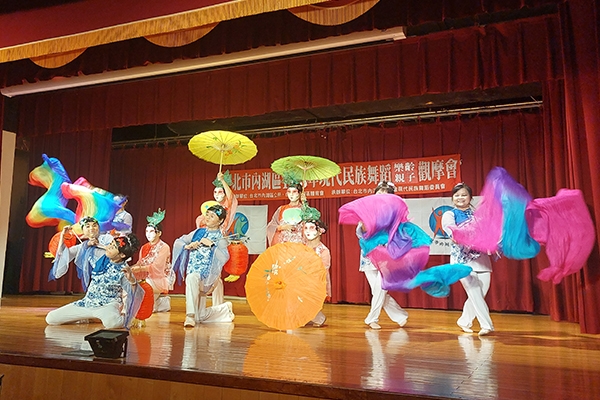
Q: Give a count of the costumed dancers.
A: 10